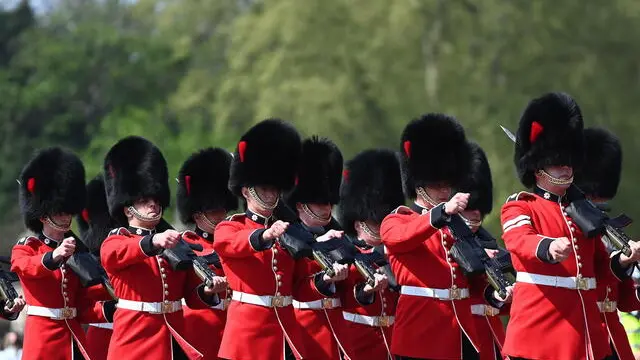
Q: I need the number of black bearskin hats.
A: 11